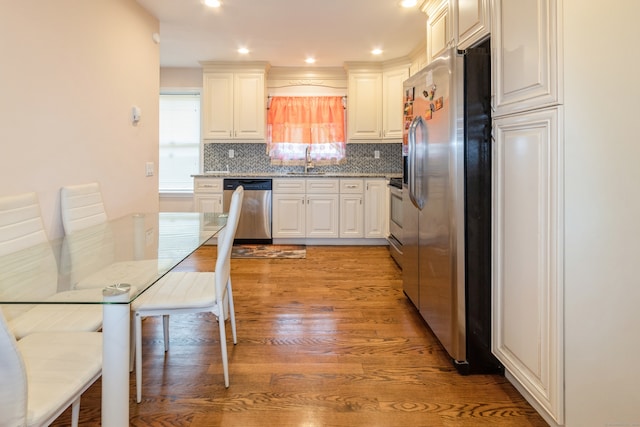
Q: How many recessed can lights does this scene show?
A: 5